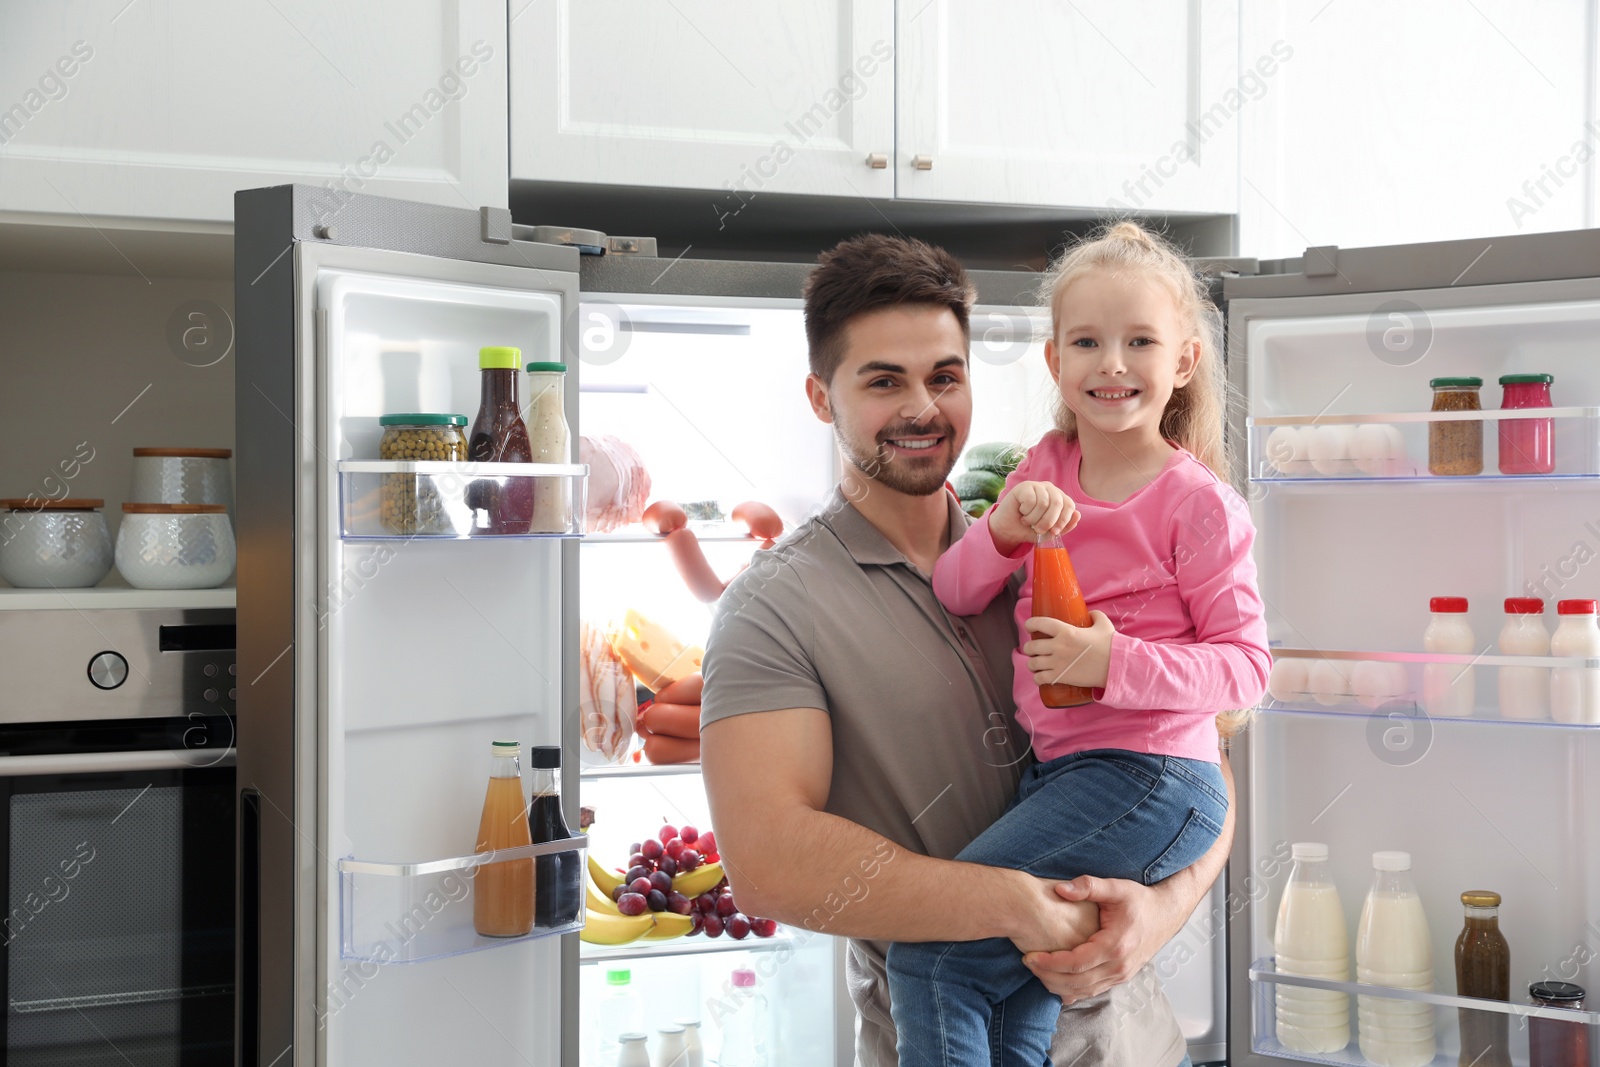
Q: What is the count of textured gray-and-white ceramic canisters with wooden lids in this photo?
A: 3